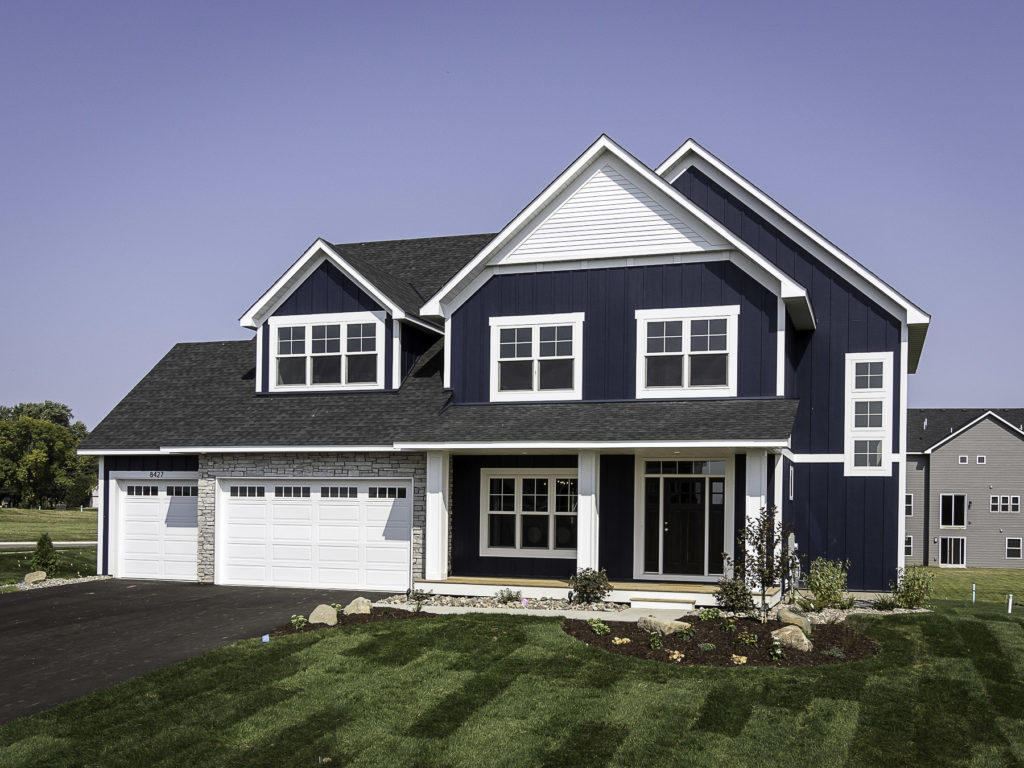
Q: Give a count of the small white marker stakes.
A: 2